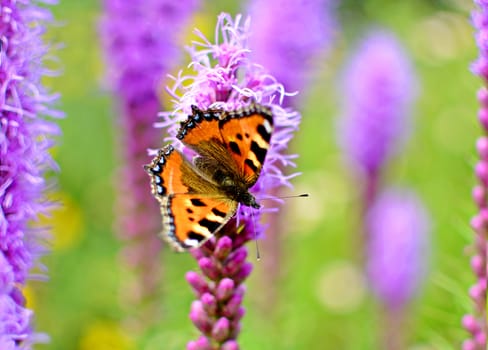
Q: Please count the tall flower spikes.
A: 7